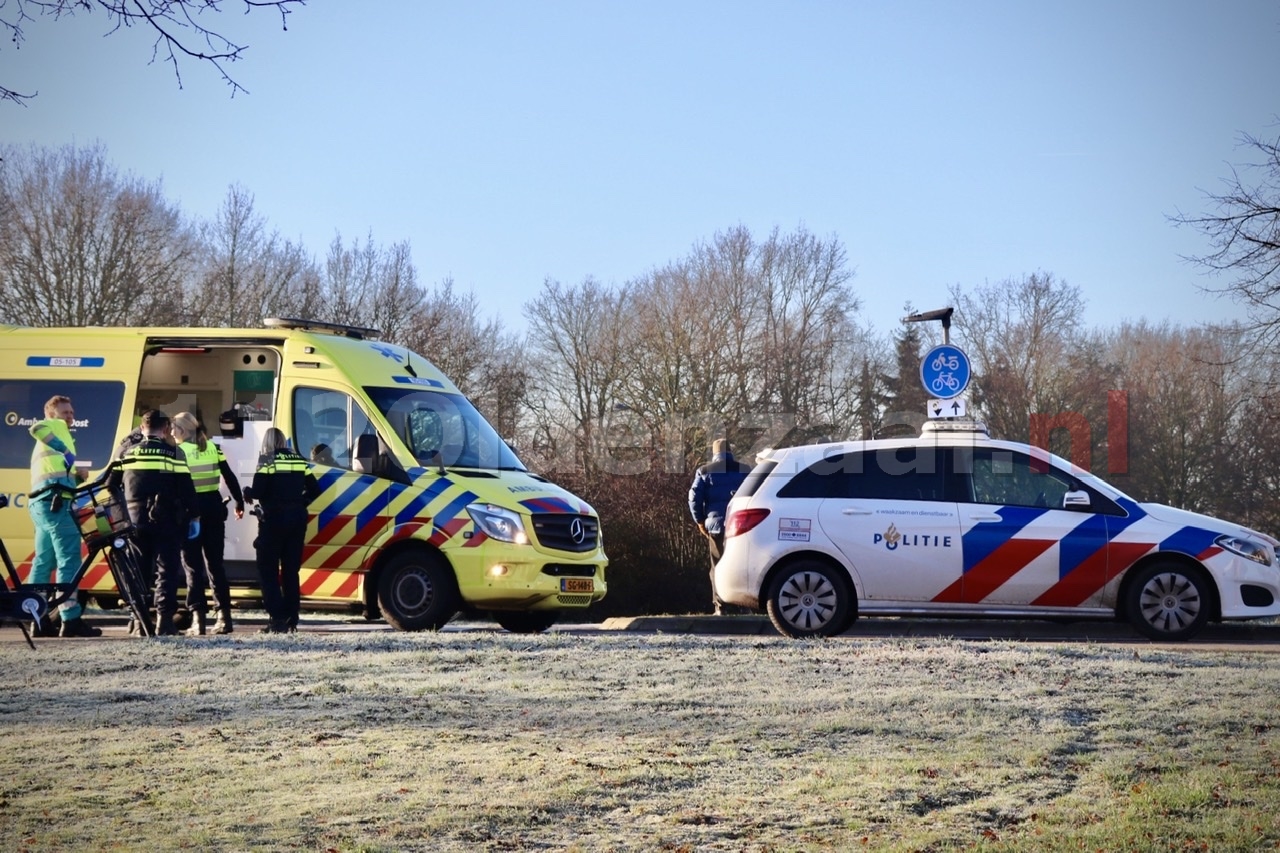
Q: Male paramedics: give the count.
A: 1